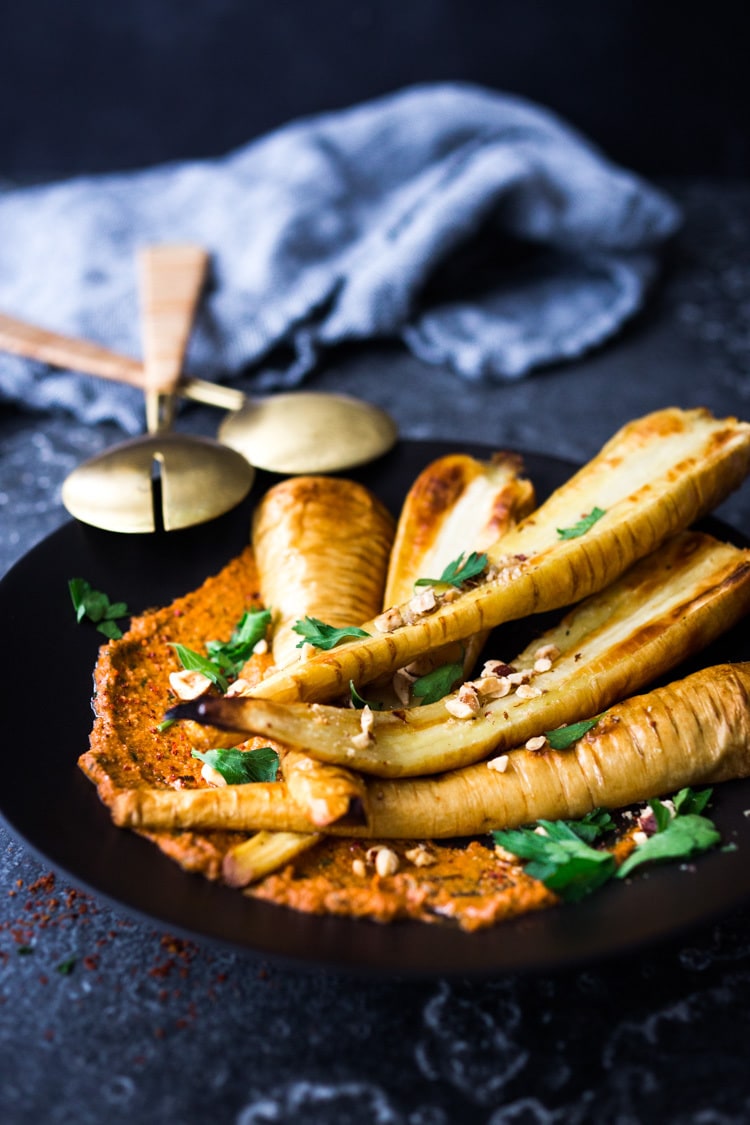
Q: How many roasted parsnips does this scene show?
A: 5